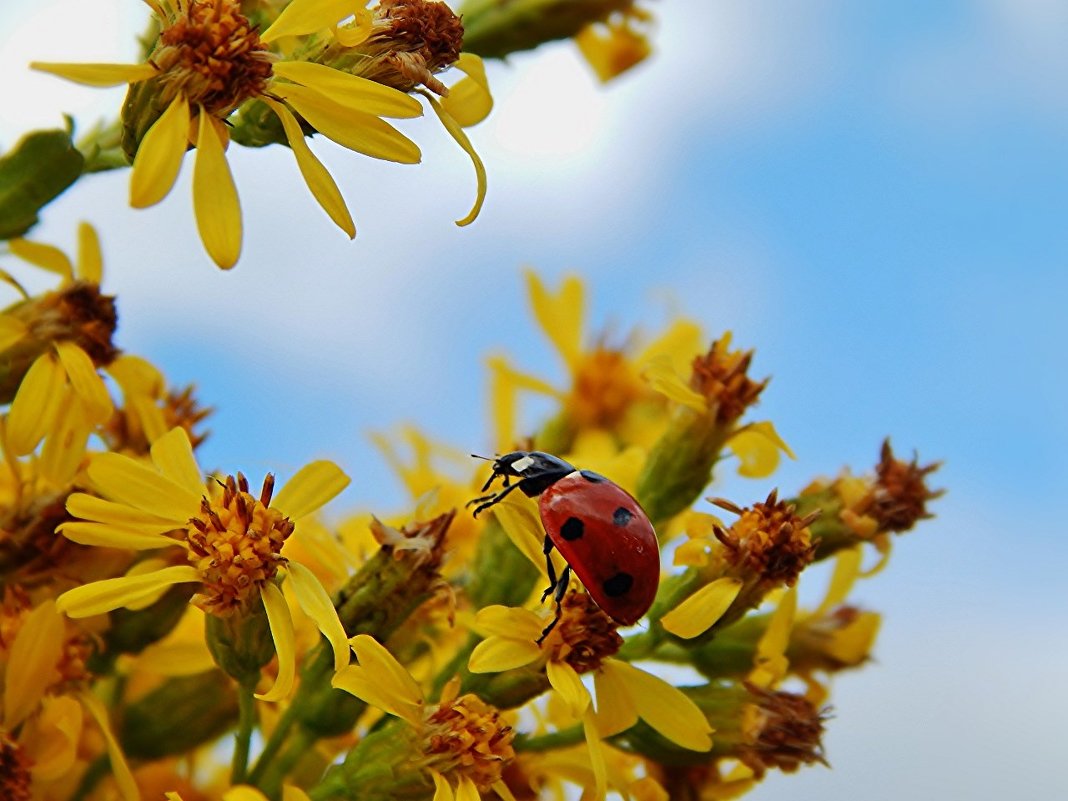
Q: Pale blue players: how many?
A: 0